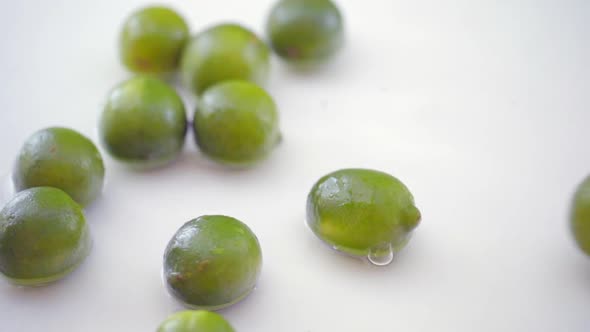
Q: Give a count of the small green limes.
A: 11